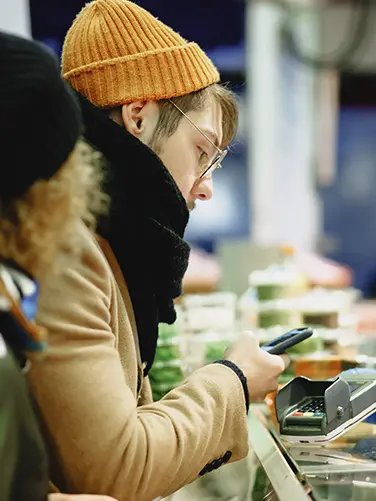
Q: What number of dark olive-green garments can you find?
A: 1